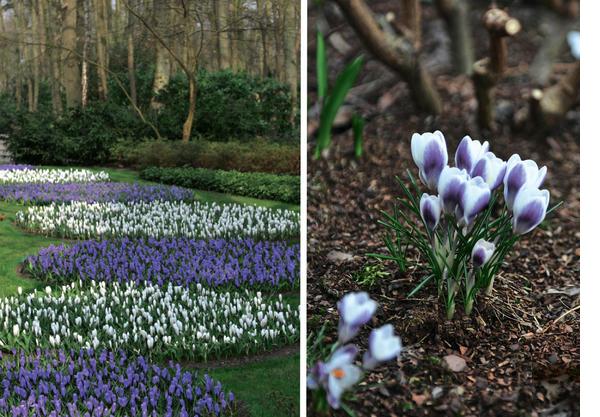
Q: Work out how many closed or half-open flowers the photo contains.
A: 11